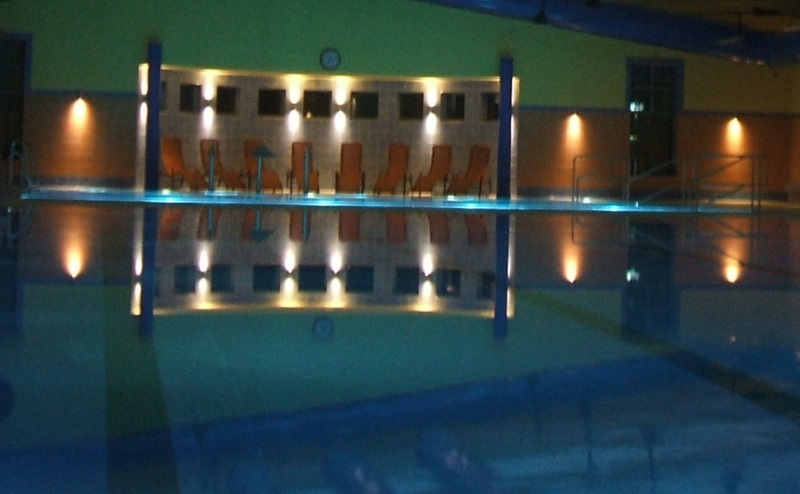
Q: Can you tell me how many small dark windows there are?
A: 8